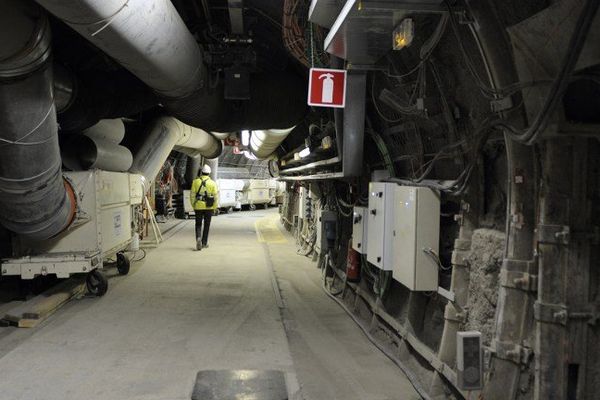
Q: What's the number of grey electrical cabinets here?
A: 3